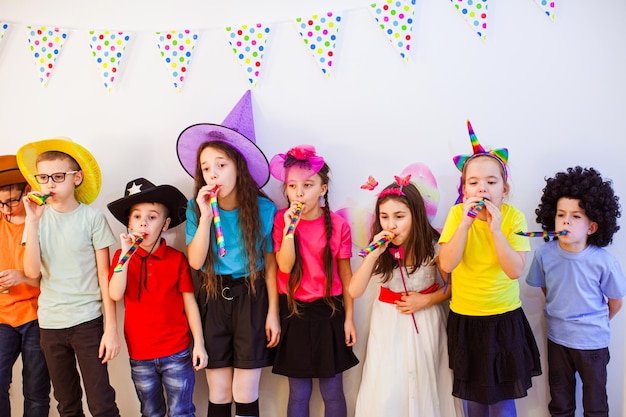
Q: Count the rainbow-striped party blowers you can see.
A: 7